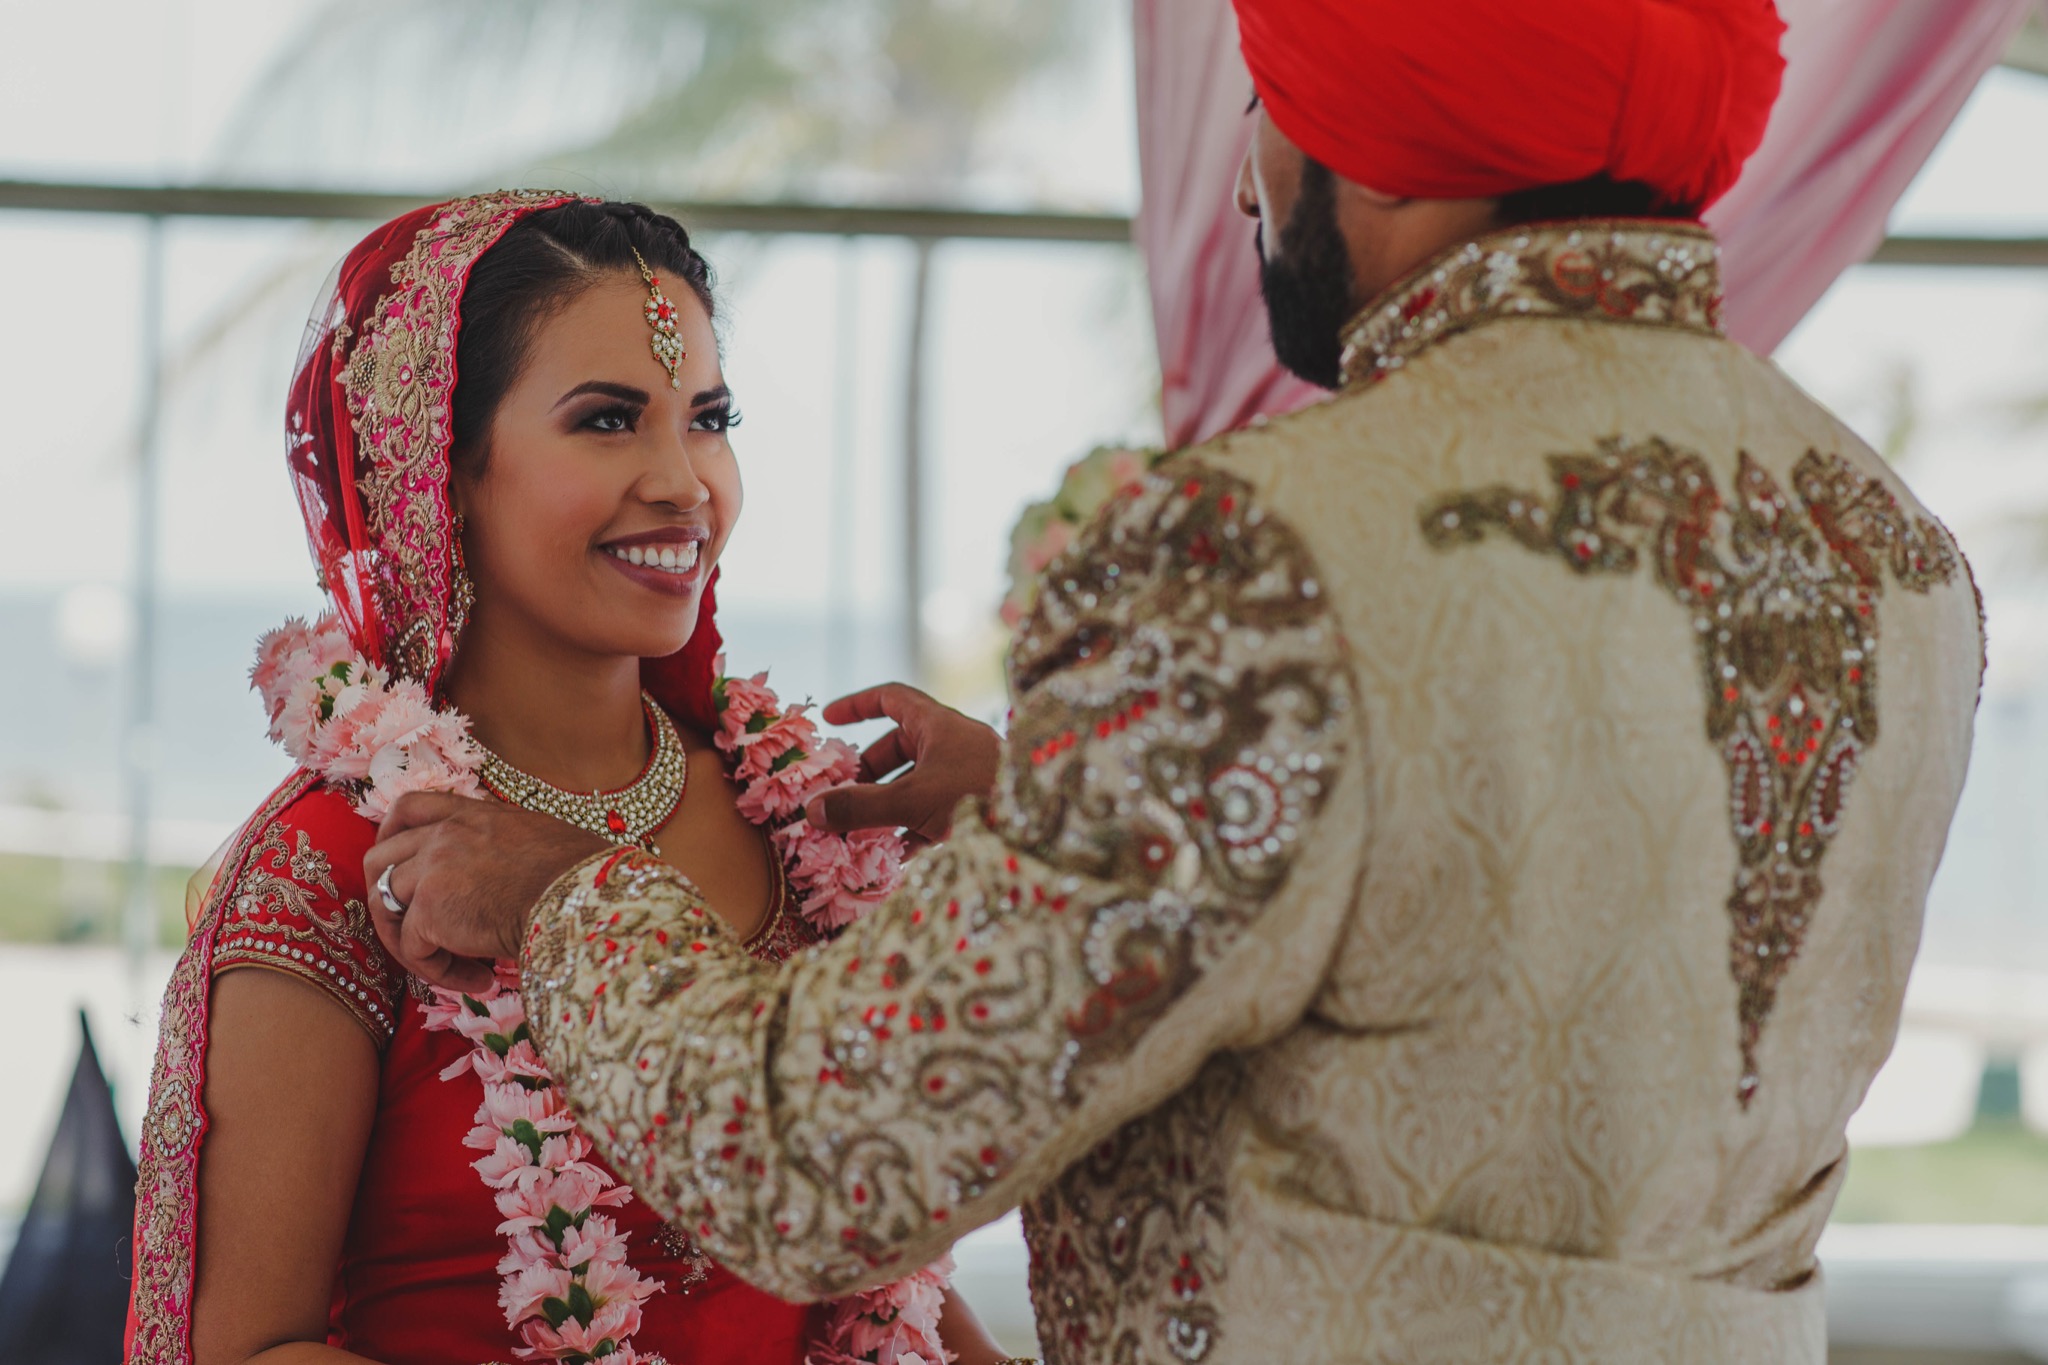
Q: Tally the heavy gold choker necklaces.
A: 1